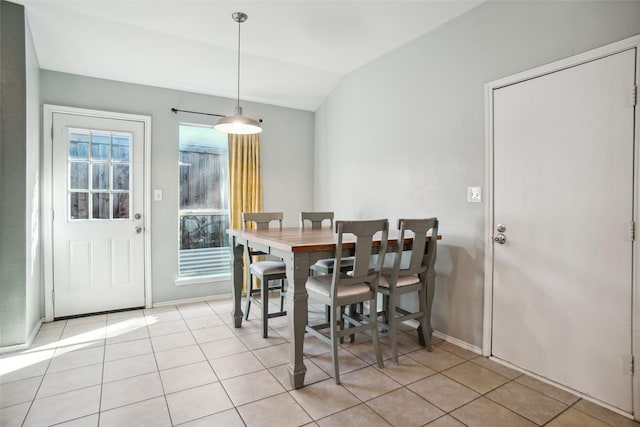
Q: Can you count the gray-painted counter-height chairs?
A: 4